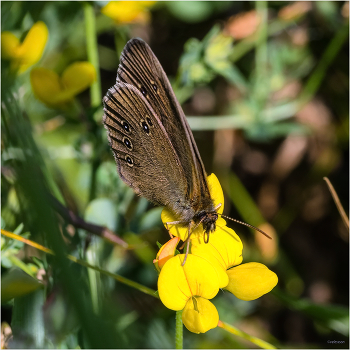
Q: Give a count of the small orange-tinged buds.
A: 1